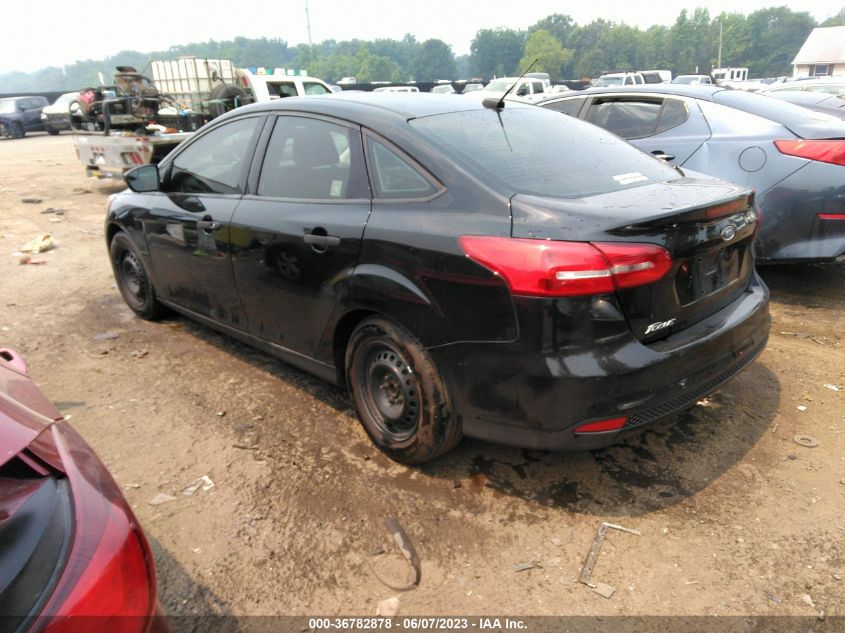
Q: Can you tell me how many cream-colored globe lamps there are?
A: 0